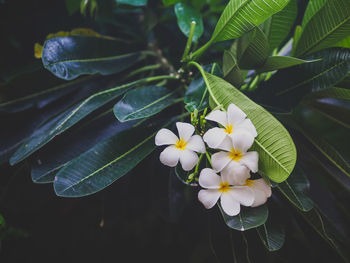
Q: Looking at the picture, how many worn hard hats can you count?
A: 0